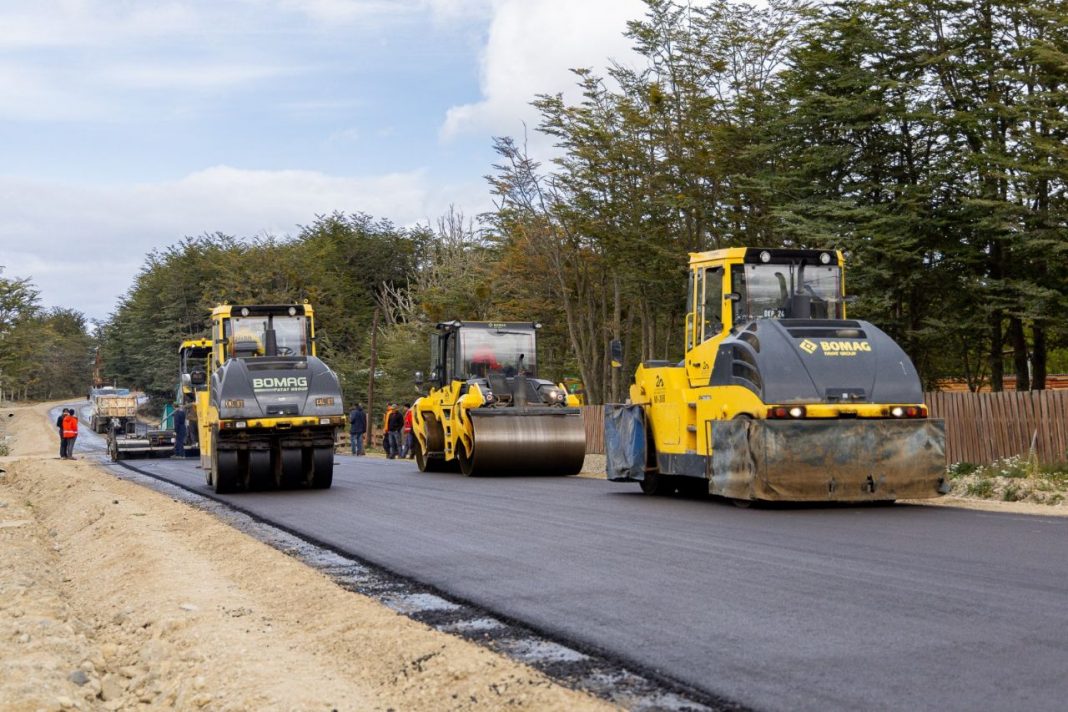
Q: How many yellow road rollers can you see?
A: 3